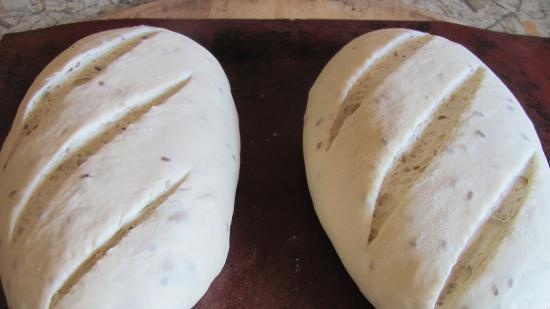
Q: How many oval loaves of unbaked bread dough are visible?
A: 2